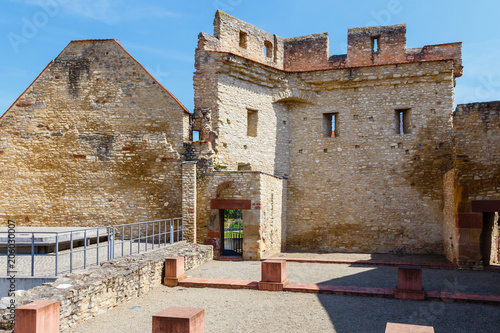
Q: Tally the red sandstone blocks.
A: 6